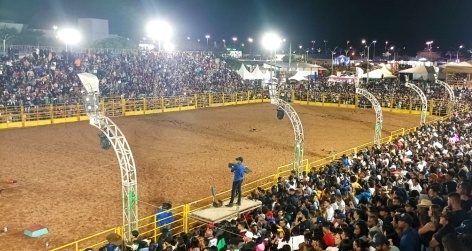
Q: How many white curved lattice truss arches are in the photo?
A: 5